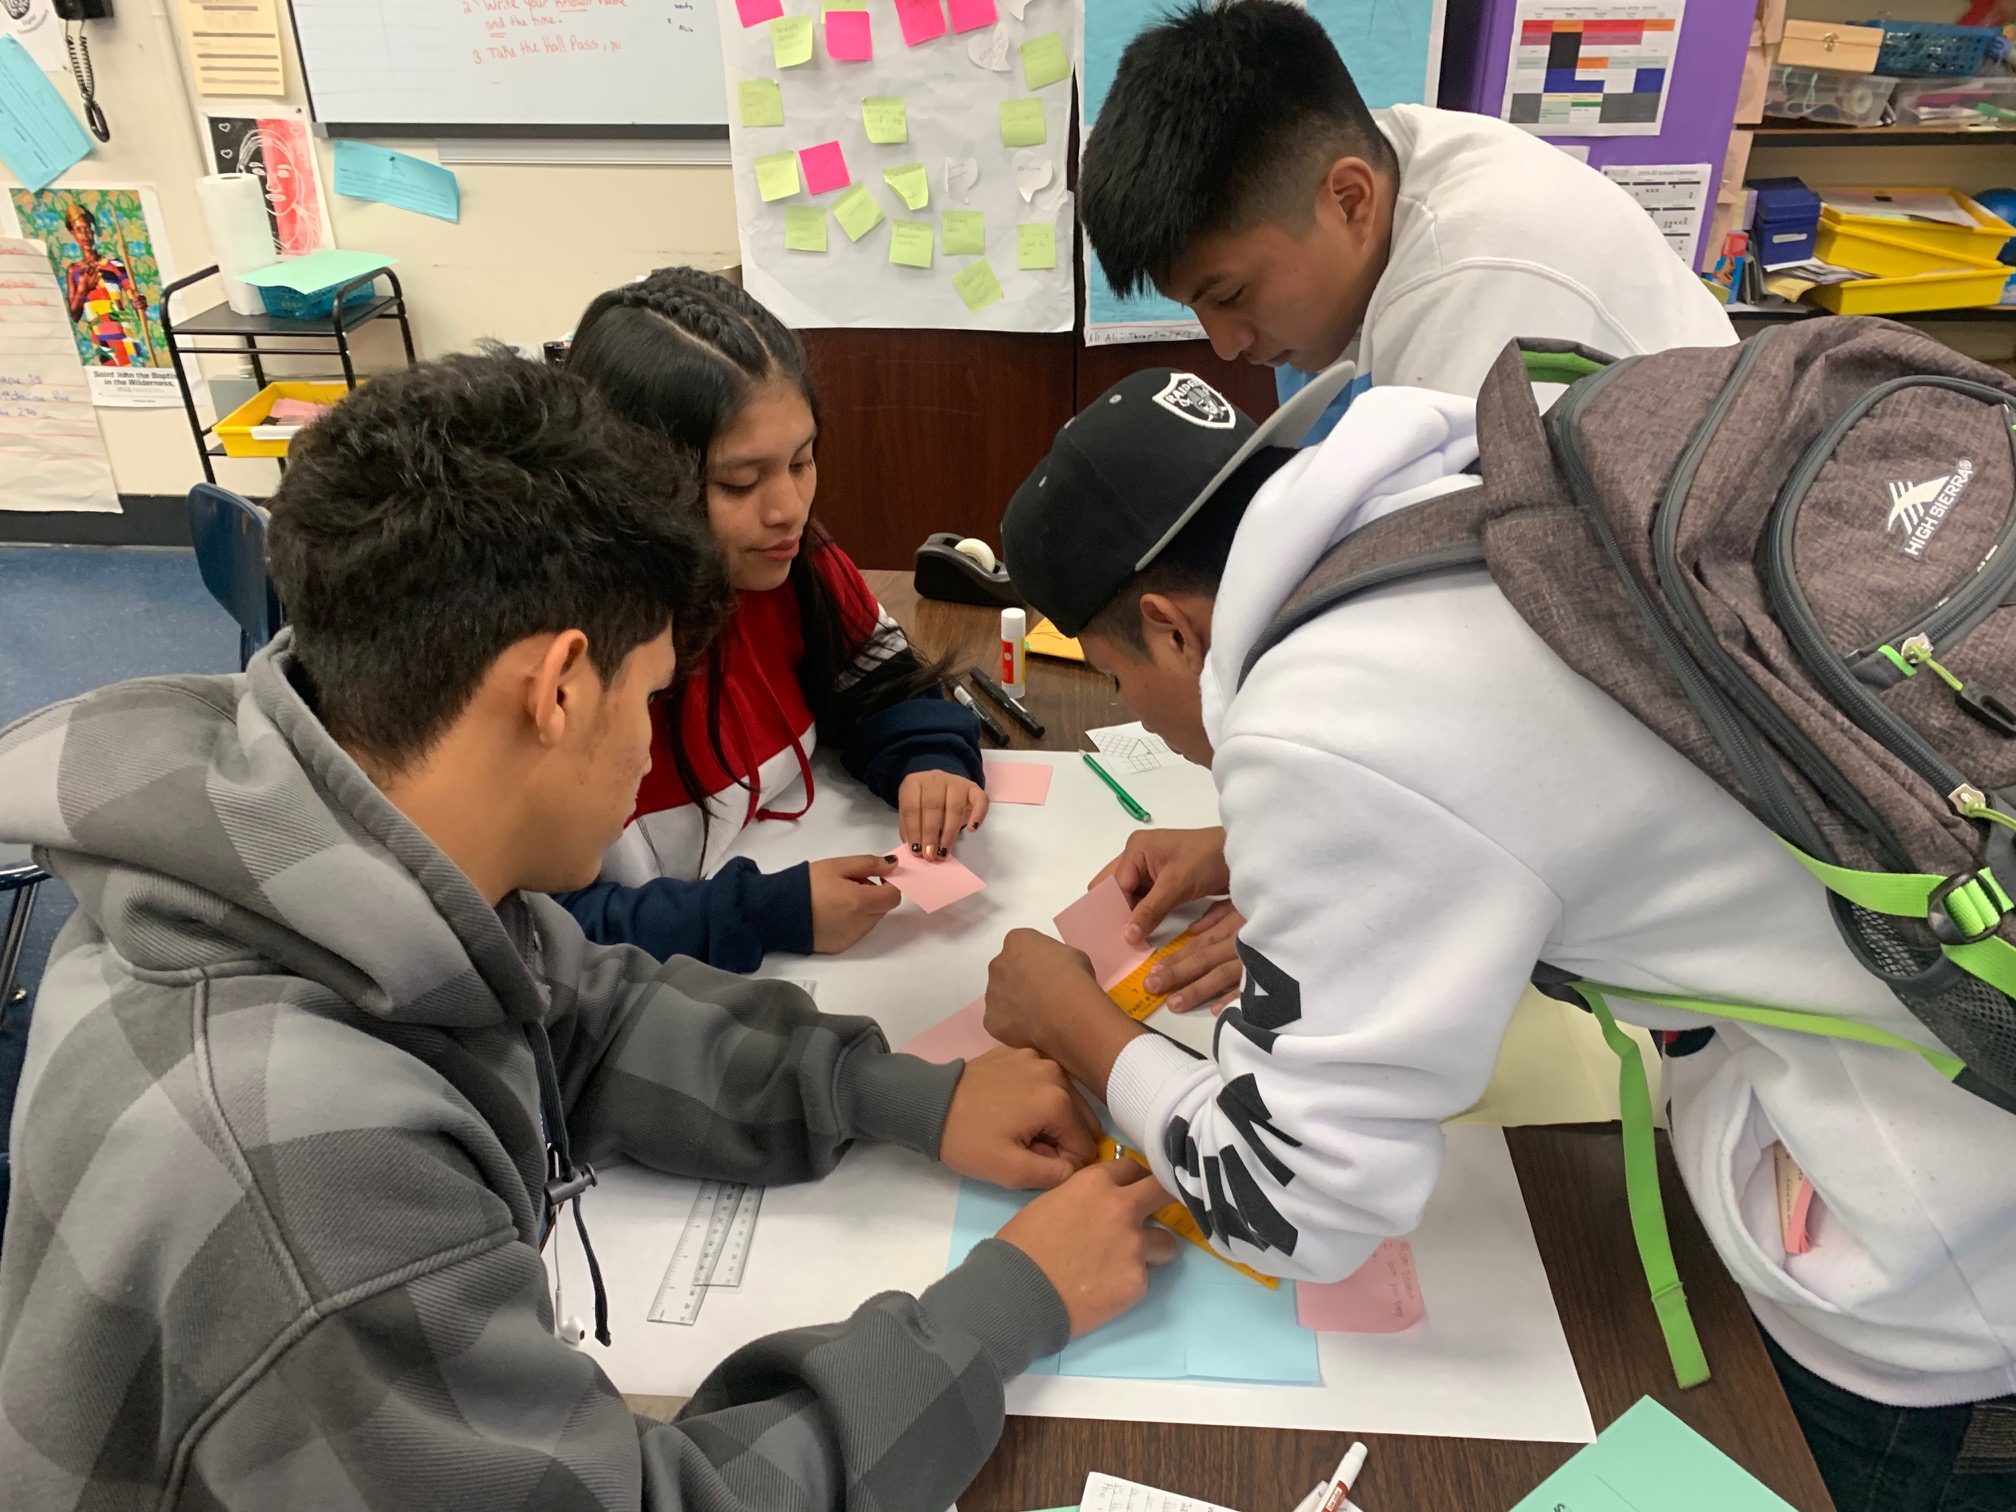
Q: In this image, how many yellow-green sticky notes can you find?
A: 14